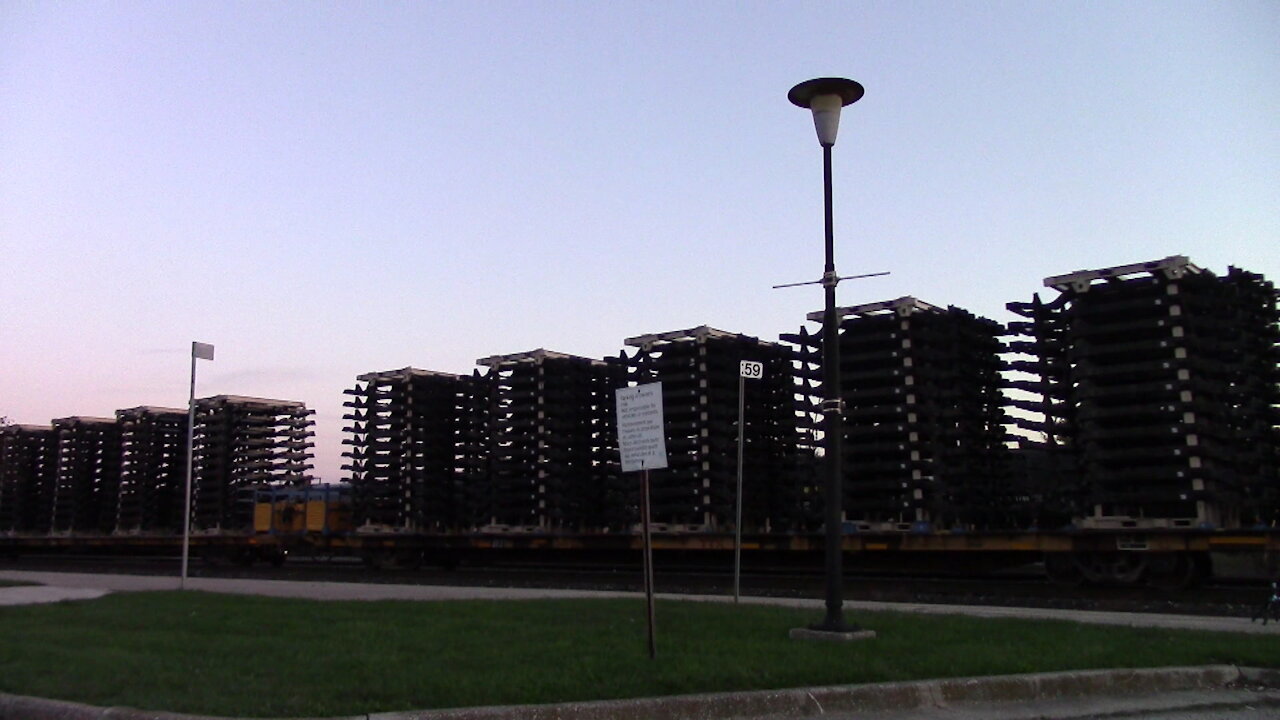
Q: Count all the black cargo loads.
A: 9